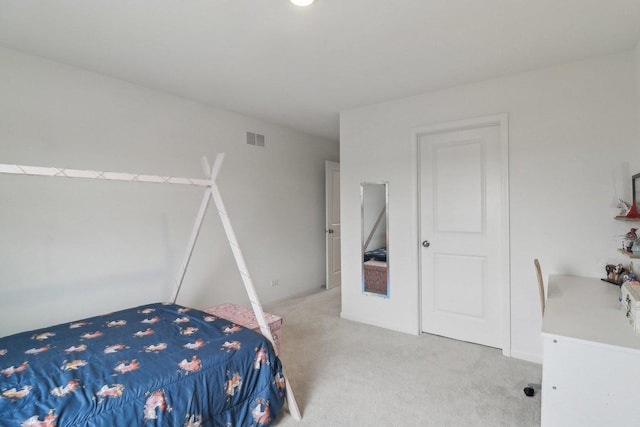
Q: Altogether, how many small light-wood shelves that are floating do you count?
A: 2